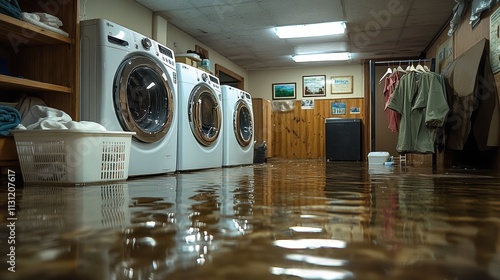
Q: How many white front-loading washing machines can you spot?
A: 3